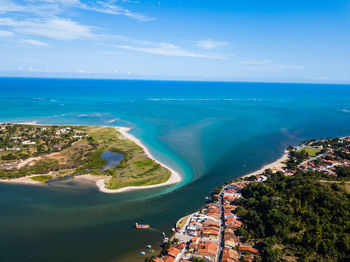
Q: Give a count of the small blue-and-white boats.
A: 2